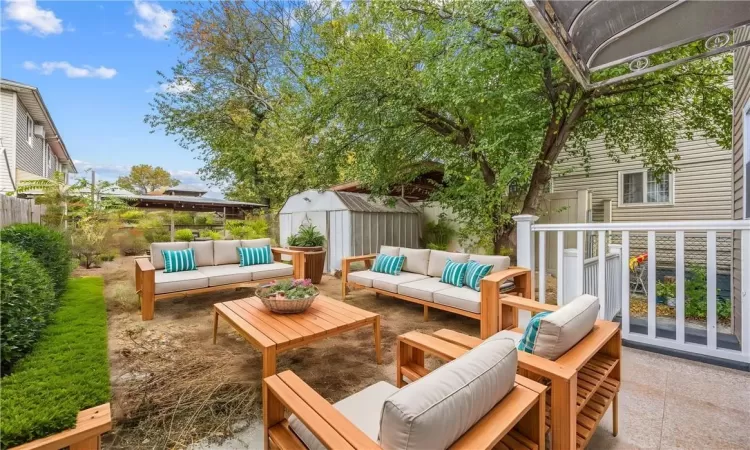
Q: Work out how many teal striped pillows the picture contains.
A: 6